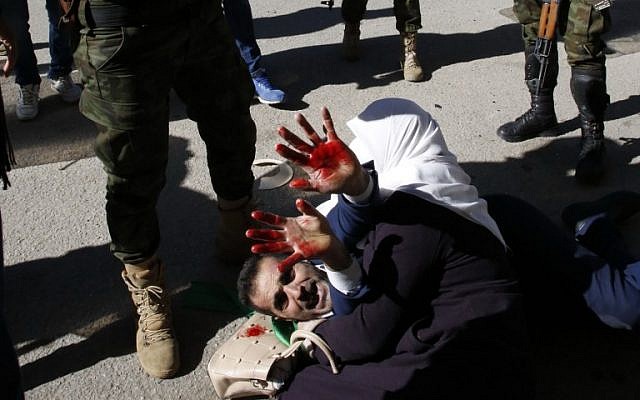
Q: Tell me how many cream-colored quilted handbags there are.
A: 1